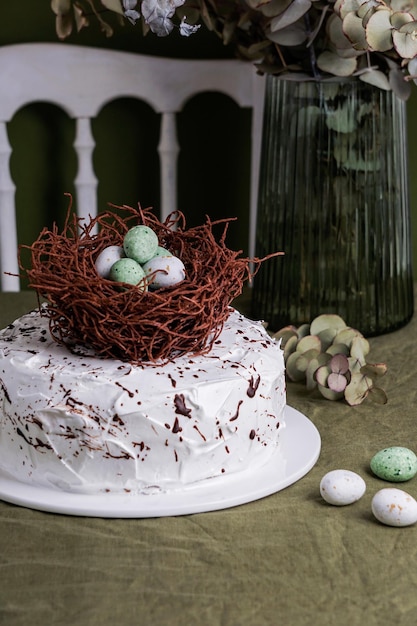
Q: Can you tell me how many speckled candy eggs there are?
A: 8